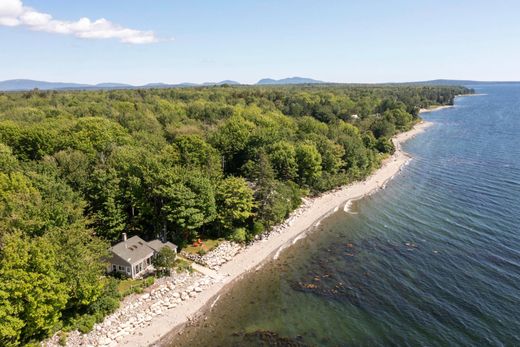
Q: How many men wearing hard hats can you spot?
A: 0